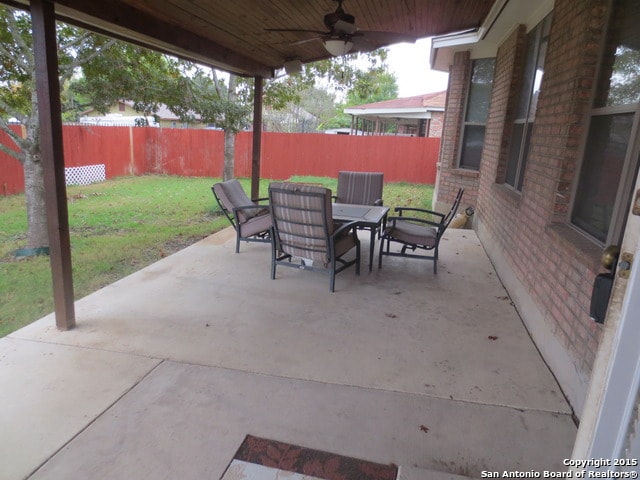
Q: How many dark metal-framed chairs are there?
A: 4